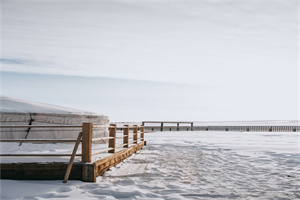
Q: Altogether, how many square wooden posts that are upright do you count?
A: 5